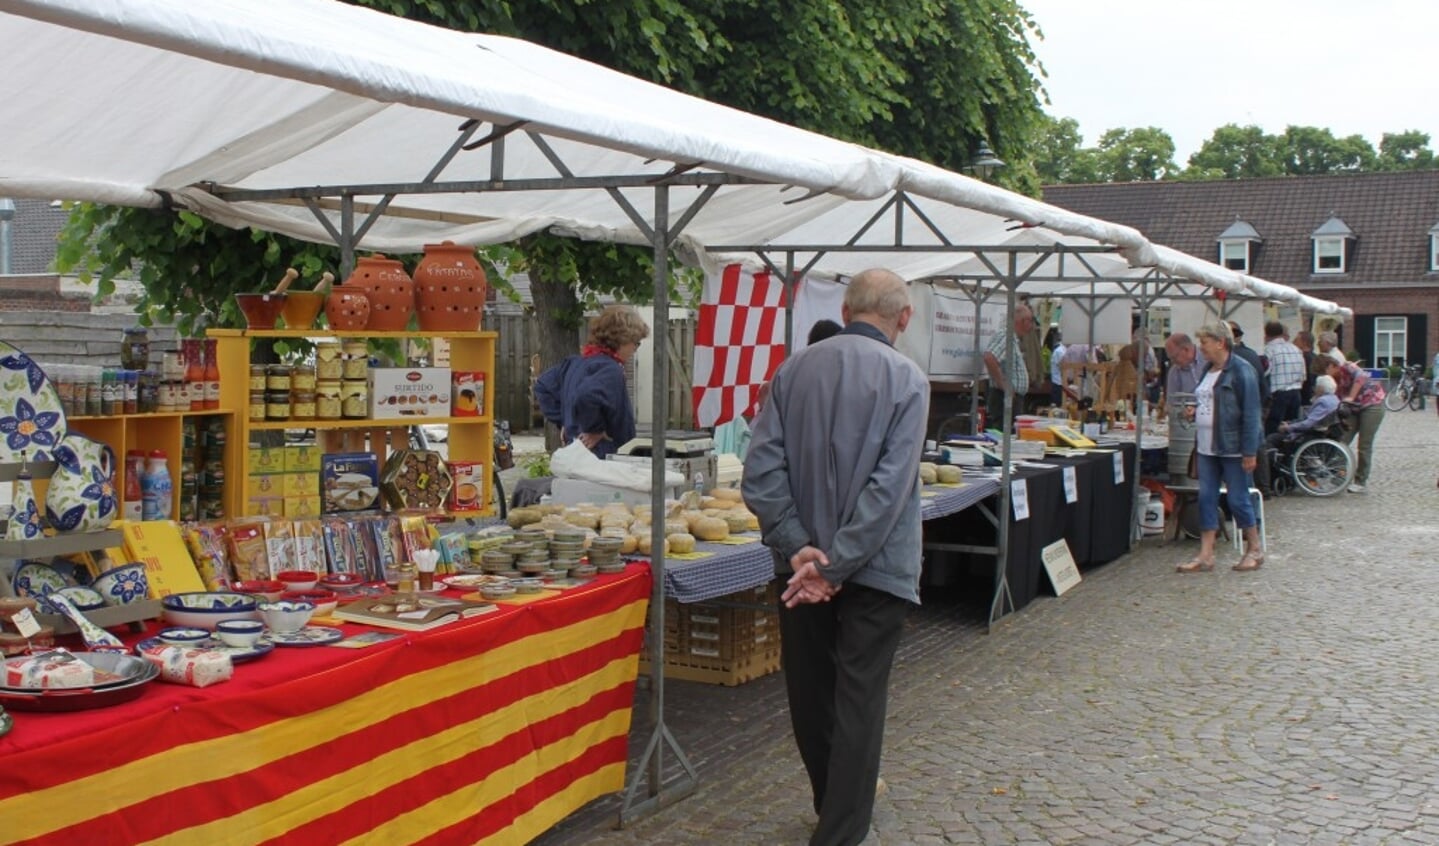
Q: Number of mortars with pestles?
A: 2